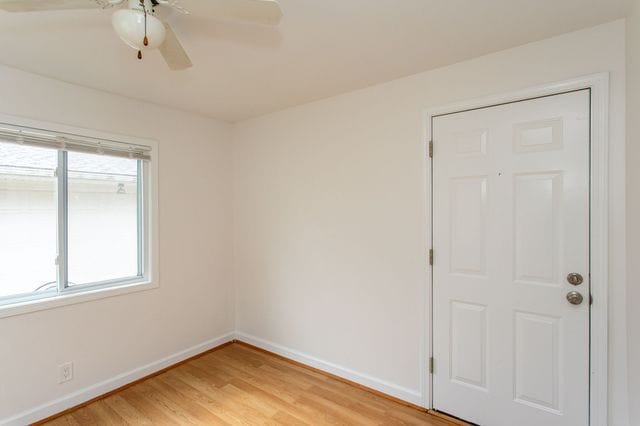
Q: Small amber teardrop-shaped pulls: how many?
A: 2